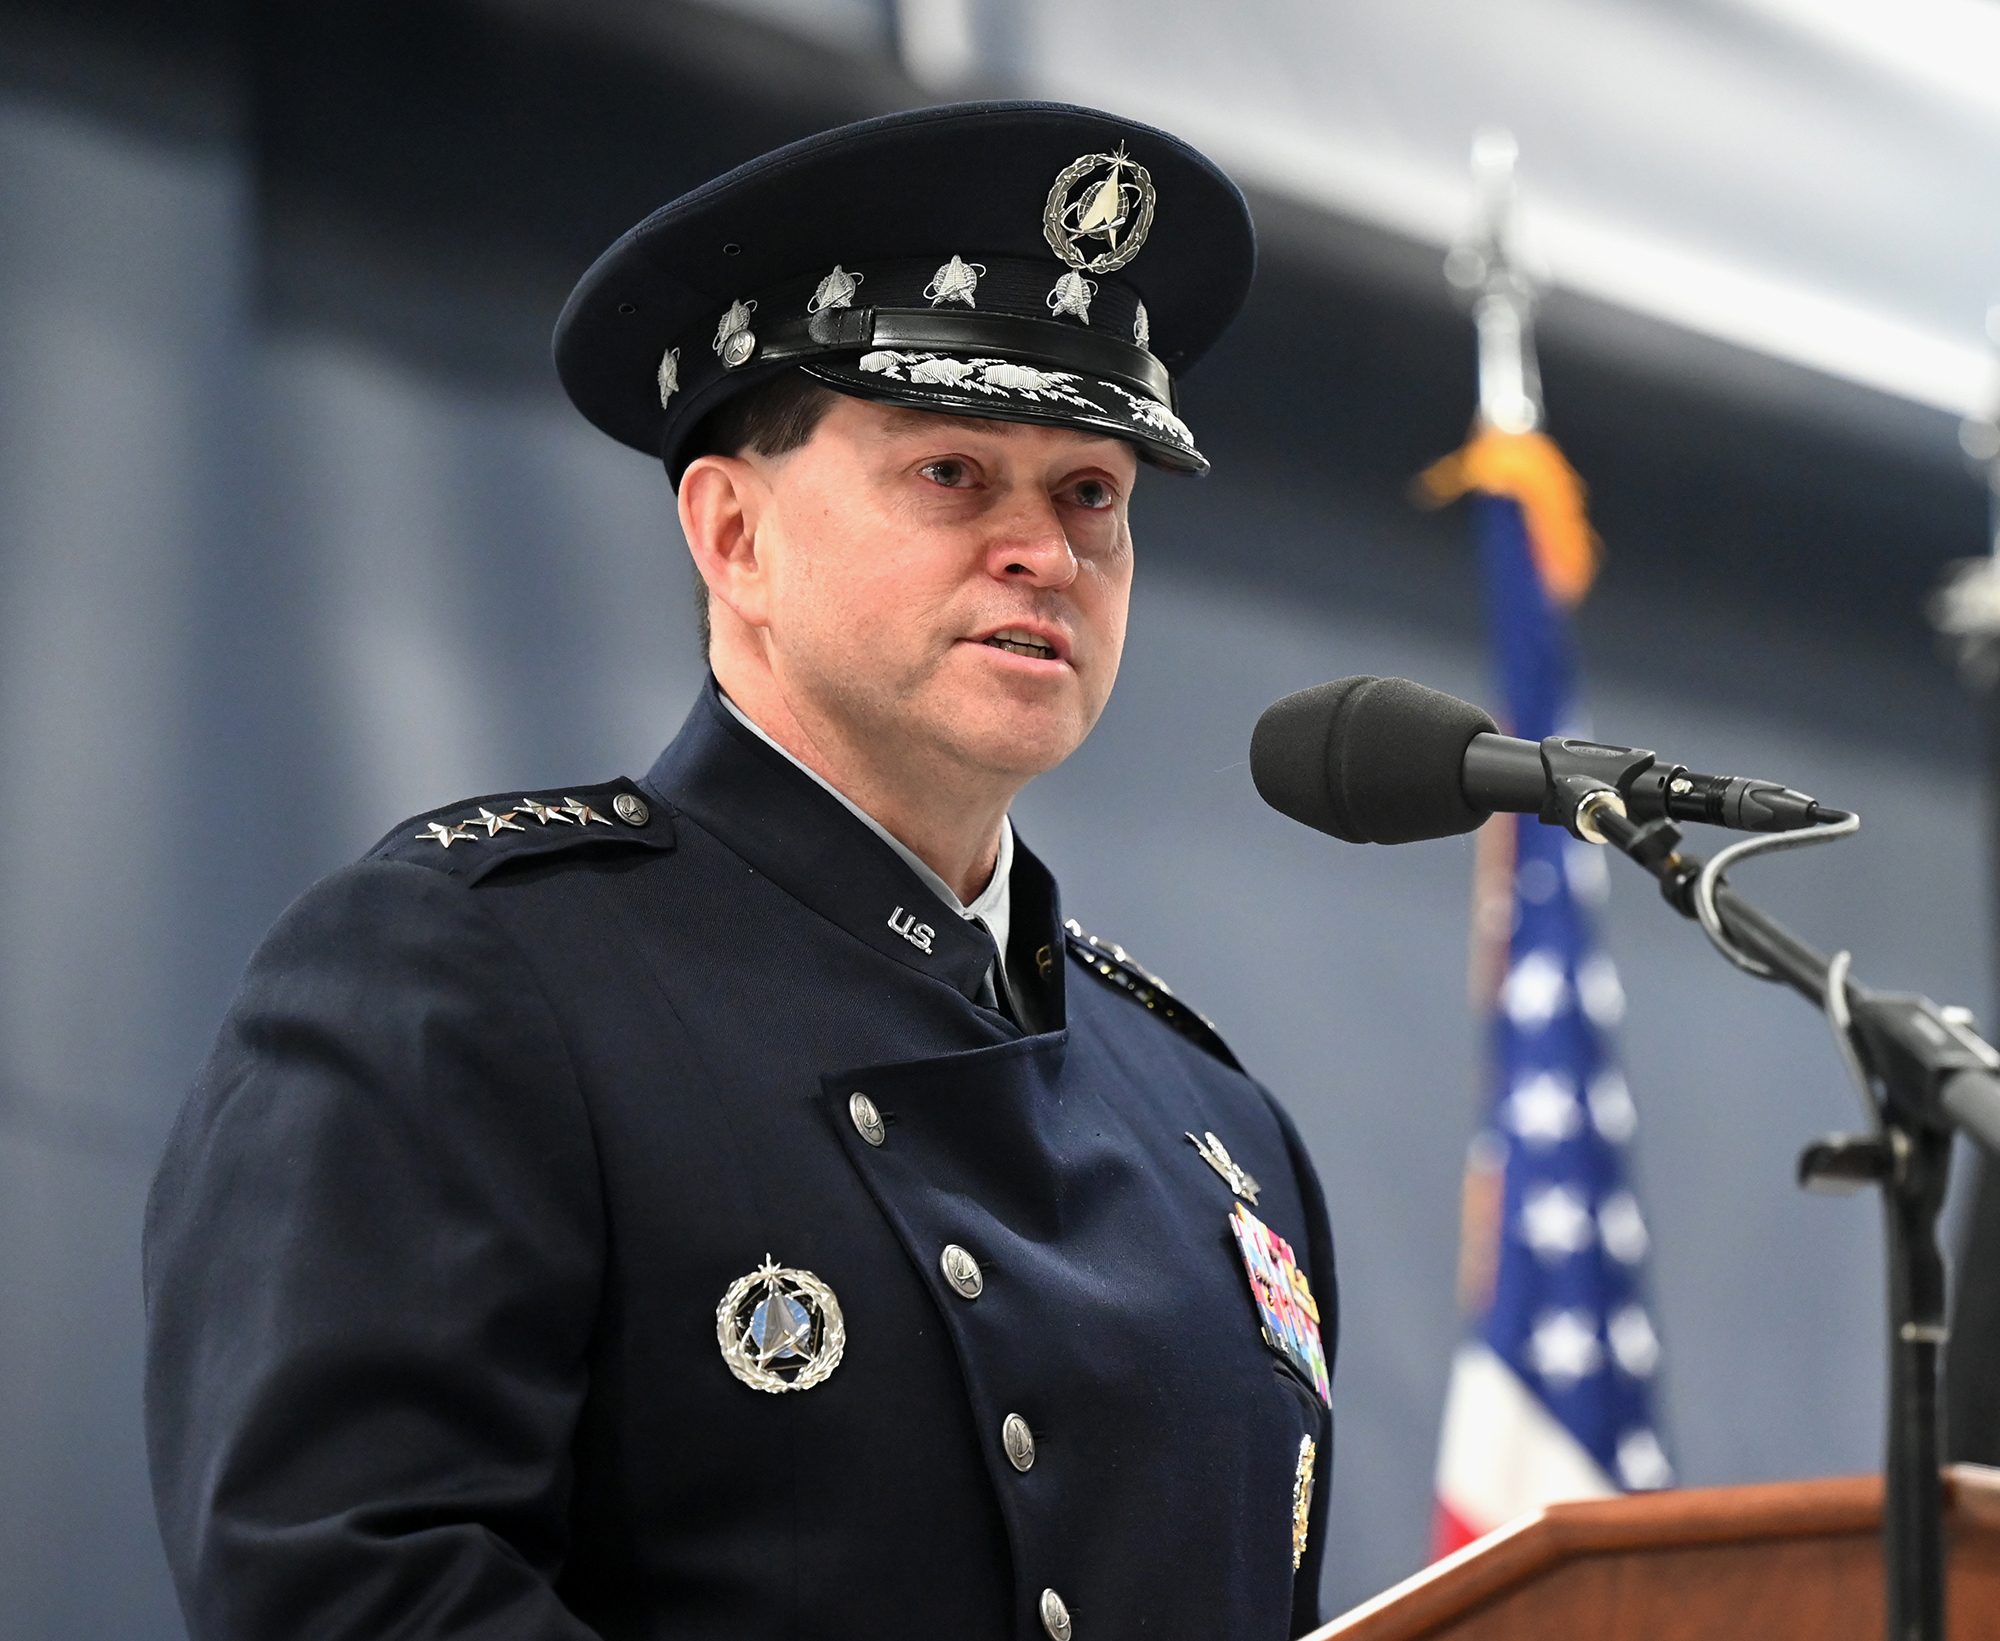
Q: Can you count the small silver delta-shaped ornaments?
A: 6